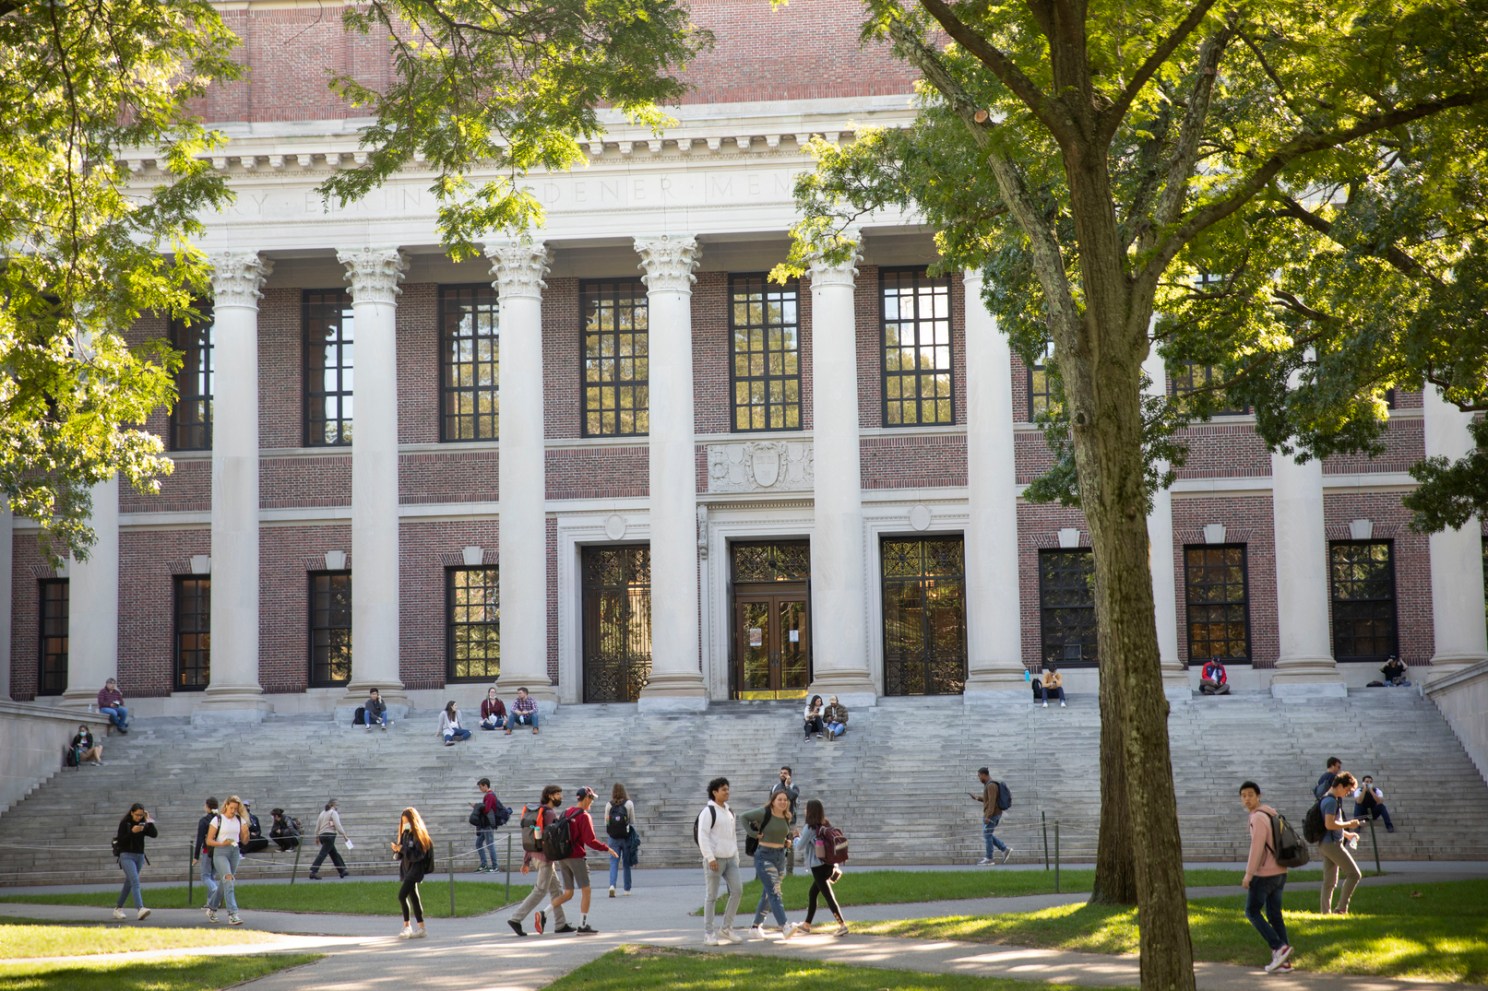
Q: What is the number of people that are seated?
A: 14